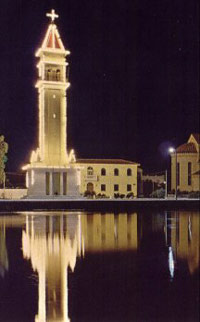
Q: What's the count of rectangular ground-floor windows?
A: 3